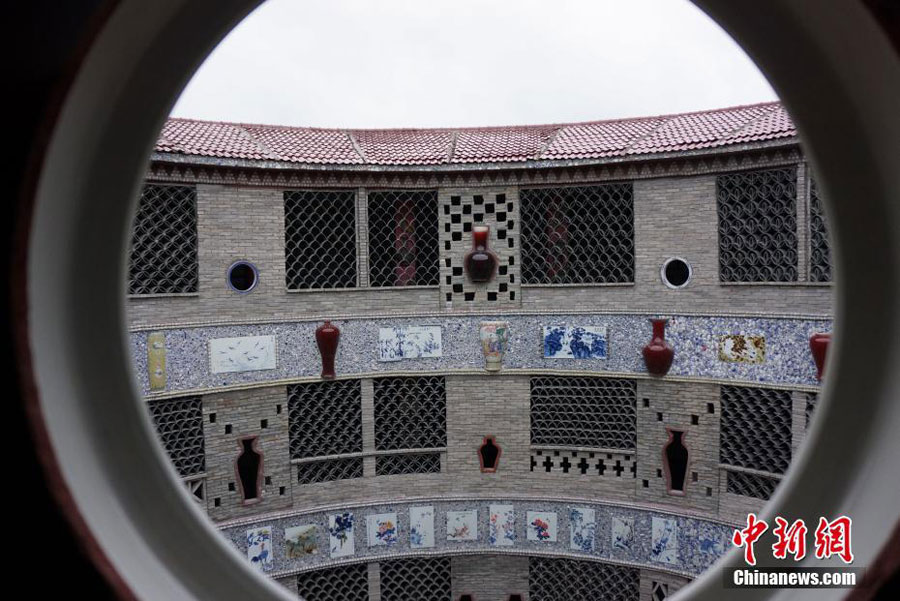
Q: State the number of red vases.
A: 4